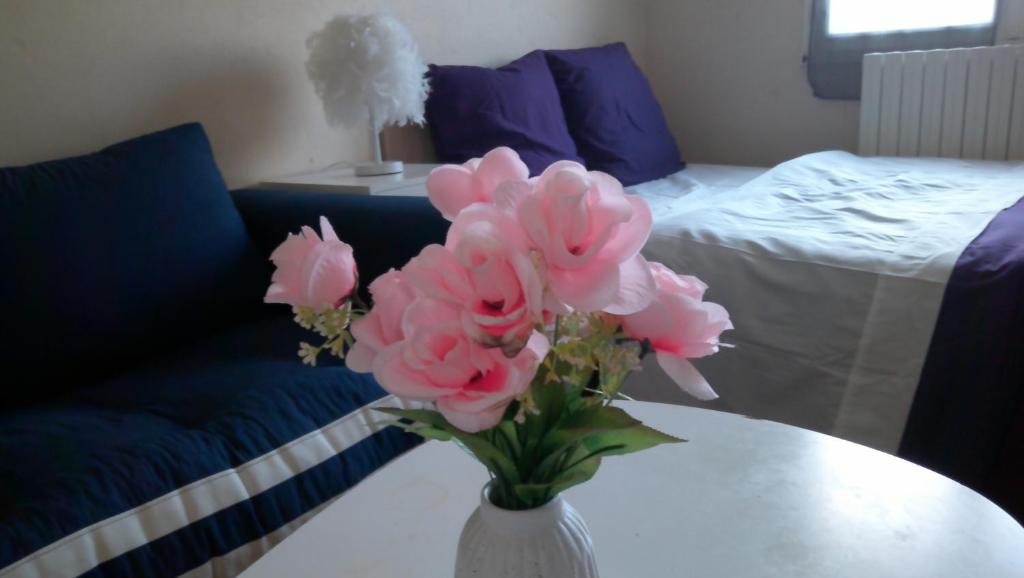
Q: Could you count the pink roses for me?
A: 7